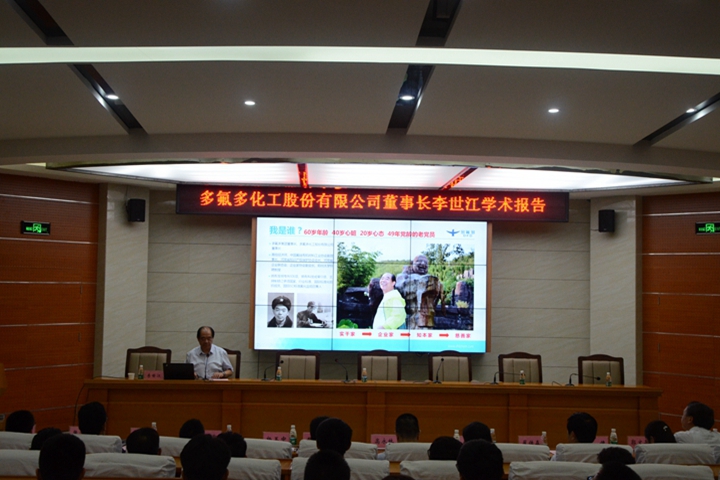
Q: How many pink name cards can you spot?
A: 12